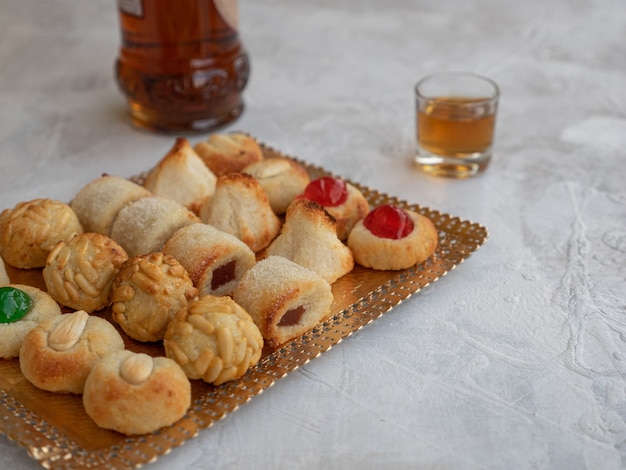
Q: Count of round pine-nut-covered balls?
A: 4